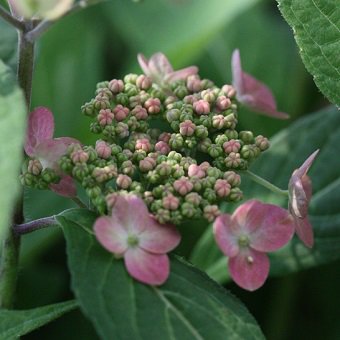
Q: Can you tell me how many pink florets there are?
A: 6